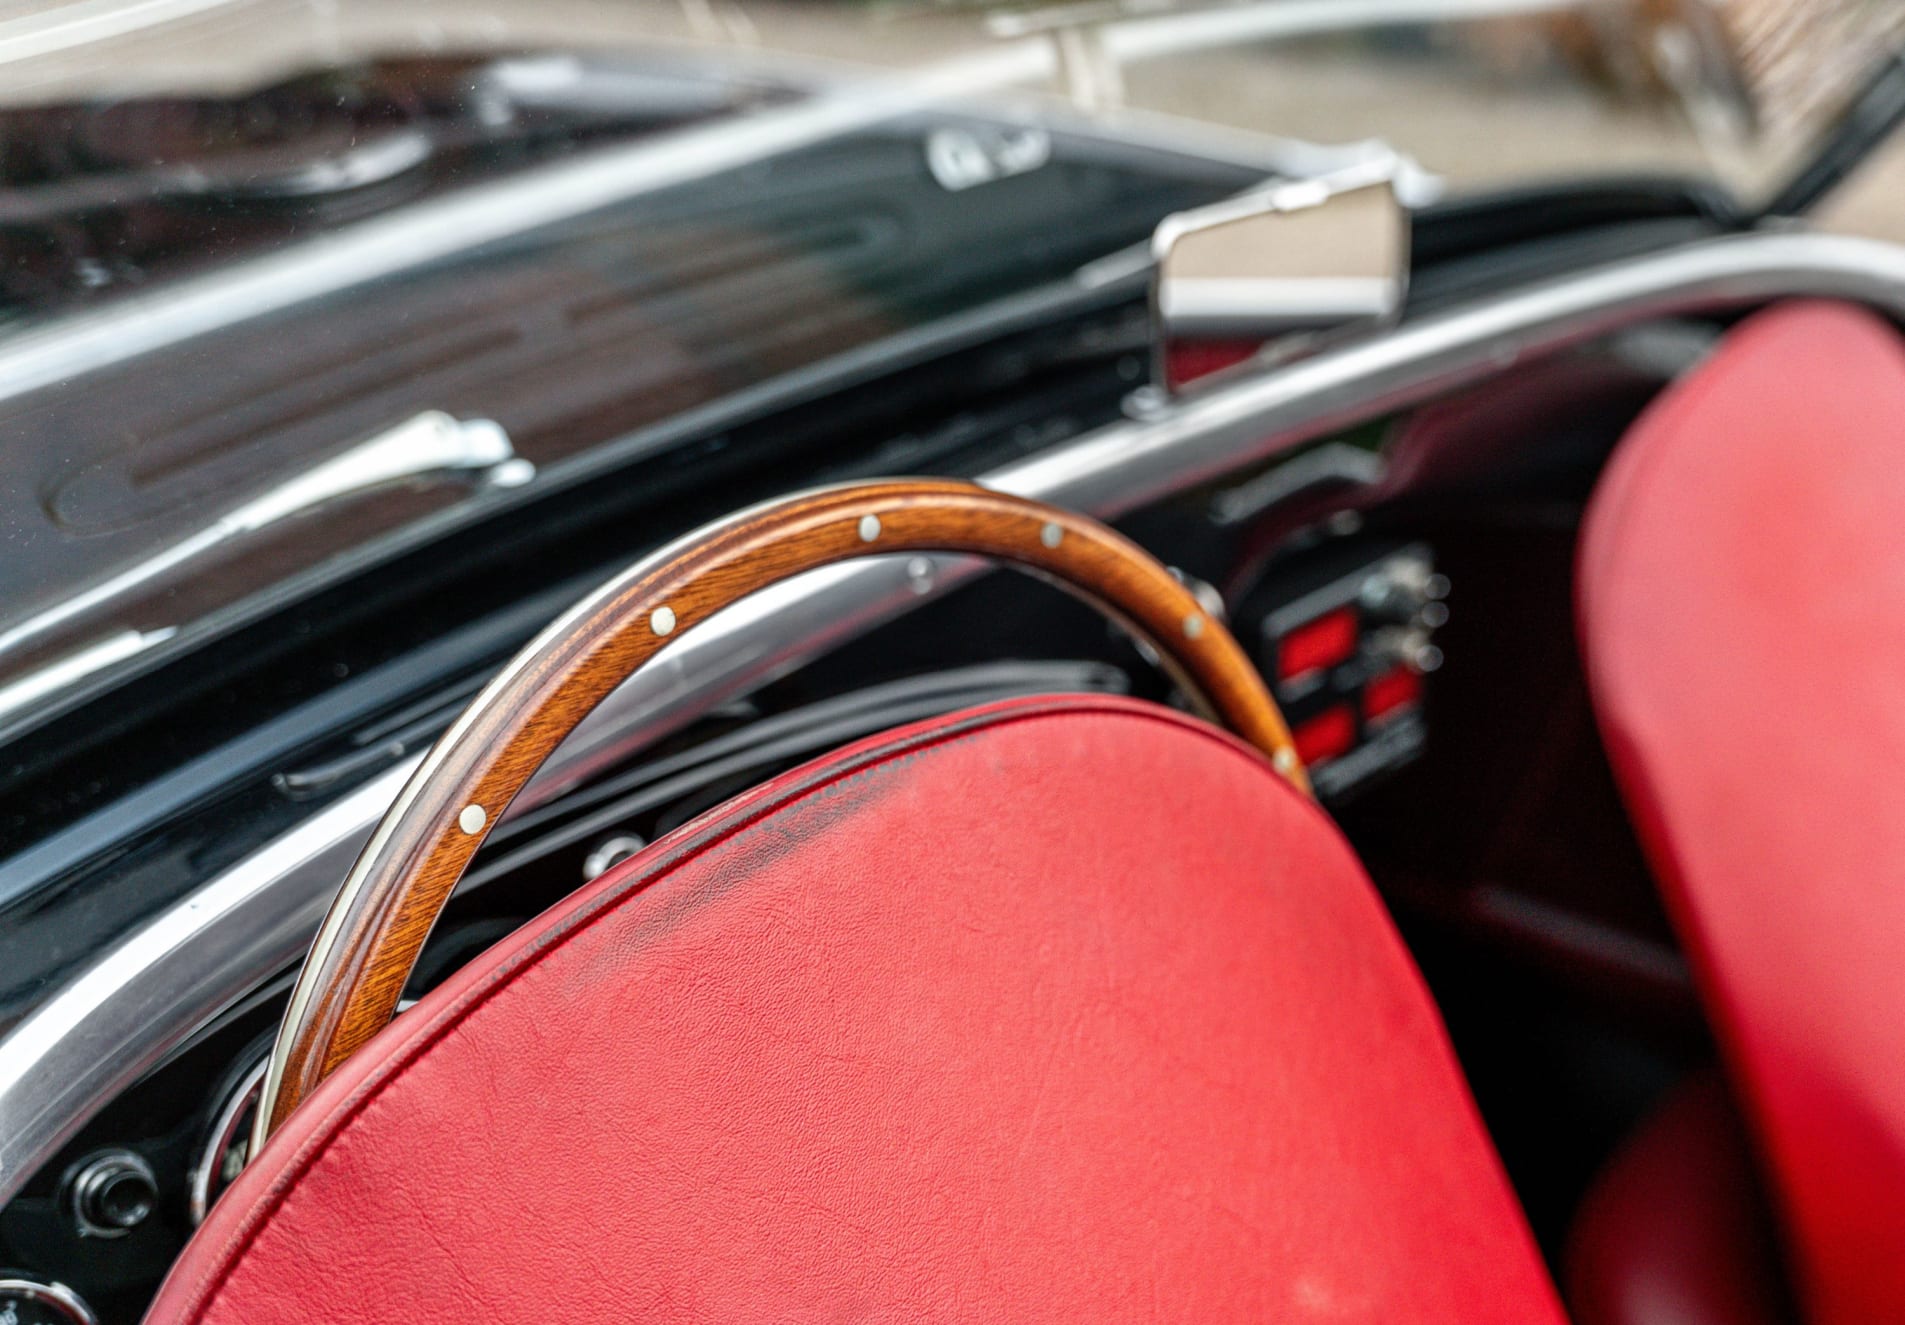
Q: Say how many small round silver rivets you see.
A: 6